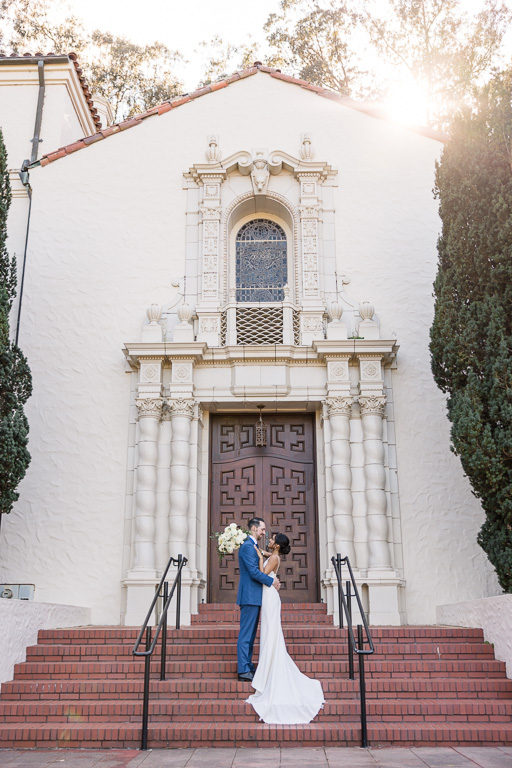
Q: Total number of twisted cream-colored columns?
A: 4